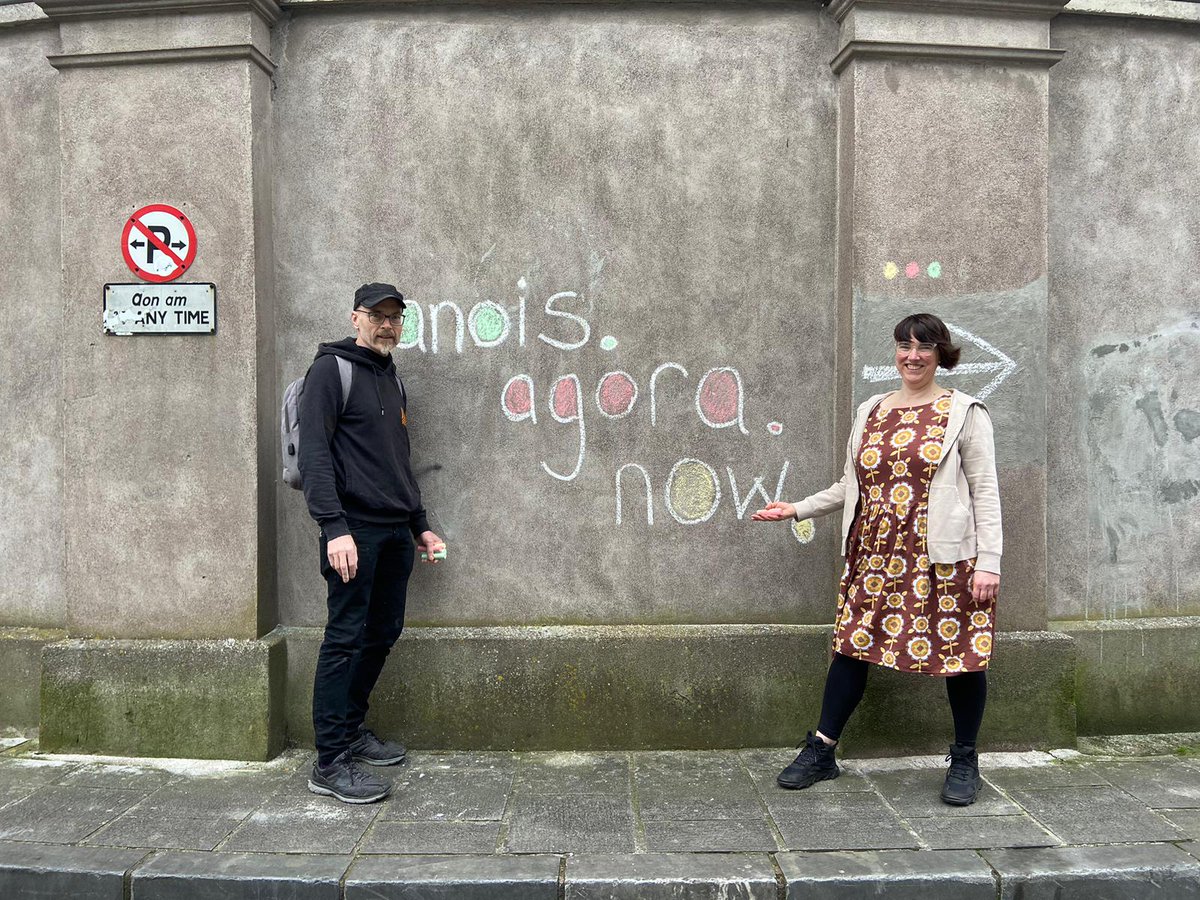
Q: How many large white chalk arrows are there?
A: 1